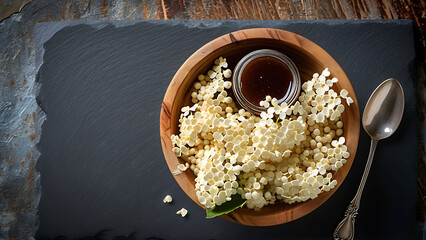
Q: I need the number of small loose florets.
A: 2